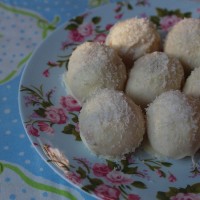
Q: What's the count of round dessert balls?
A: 7